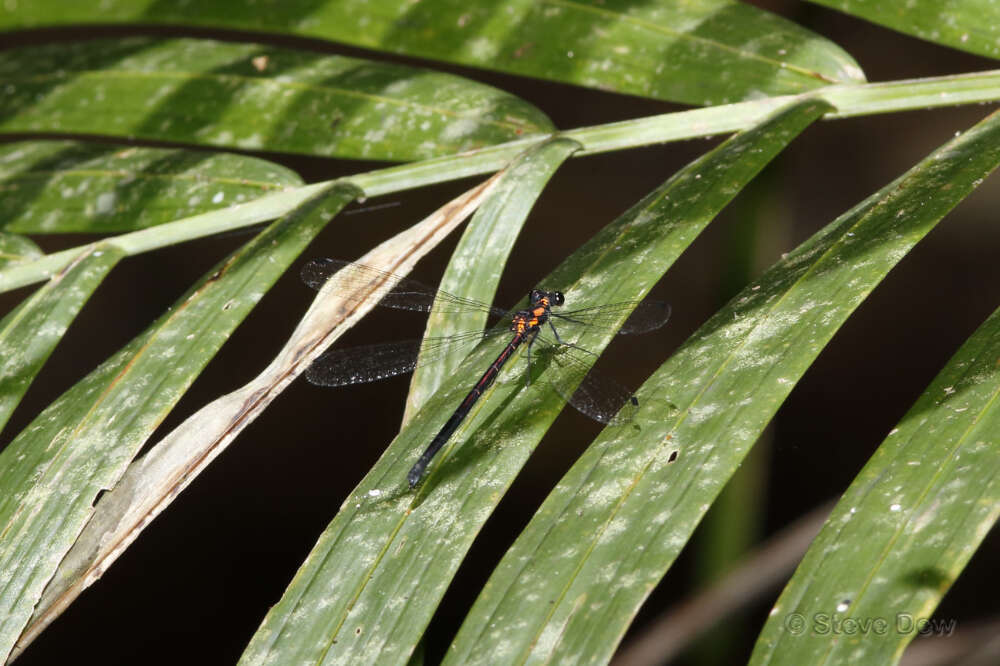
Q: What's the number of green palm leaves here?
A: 11